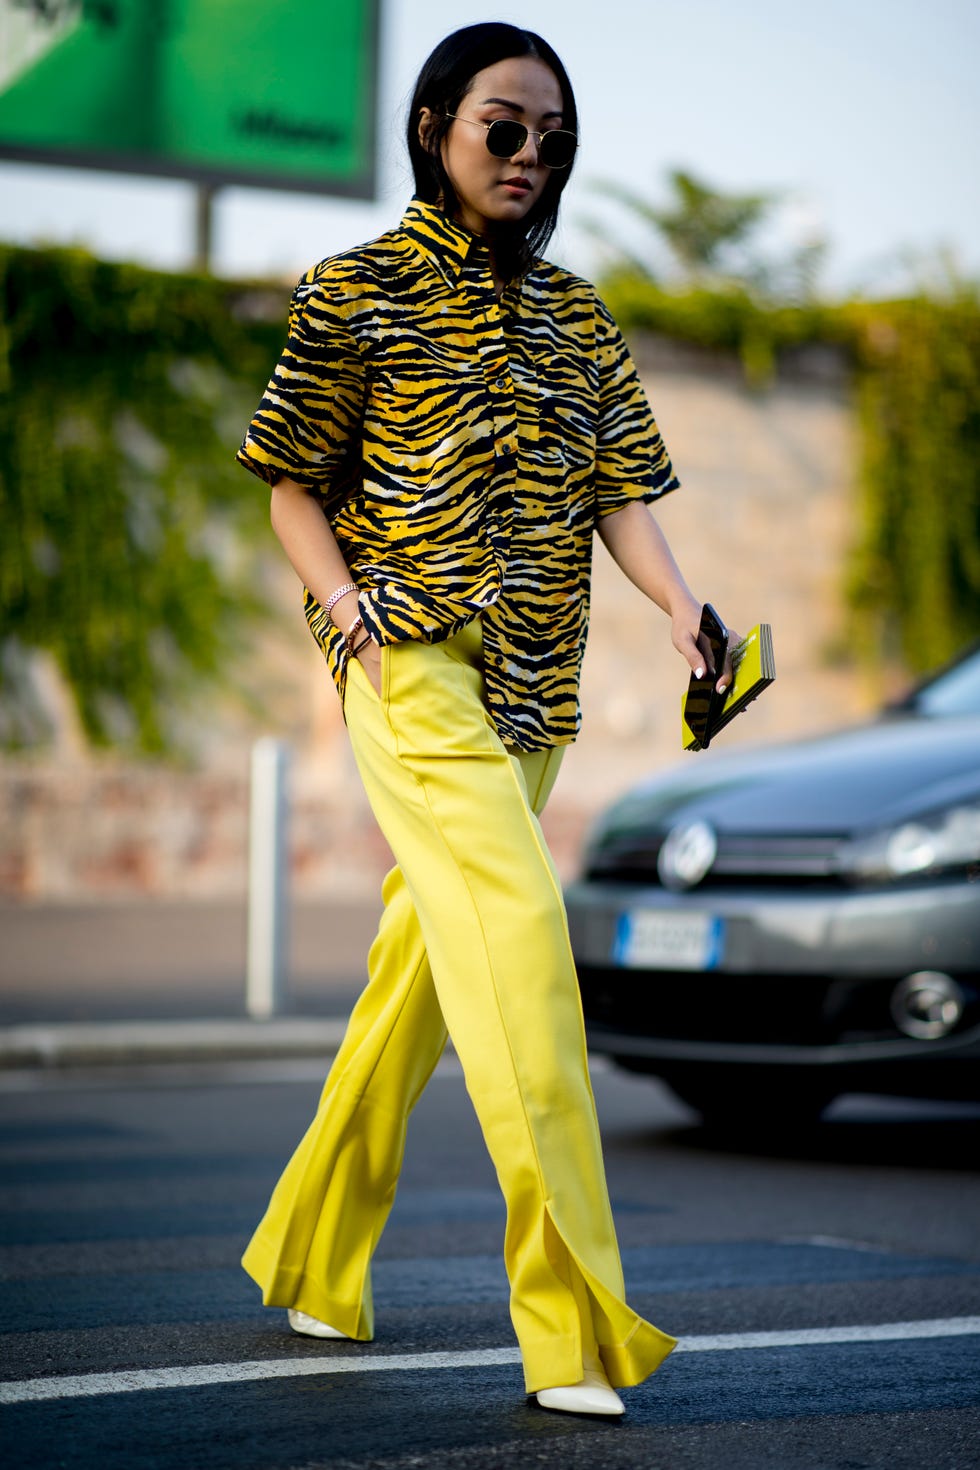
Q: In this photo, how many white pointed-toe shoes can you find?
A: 2